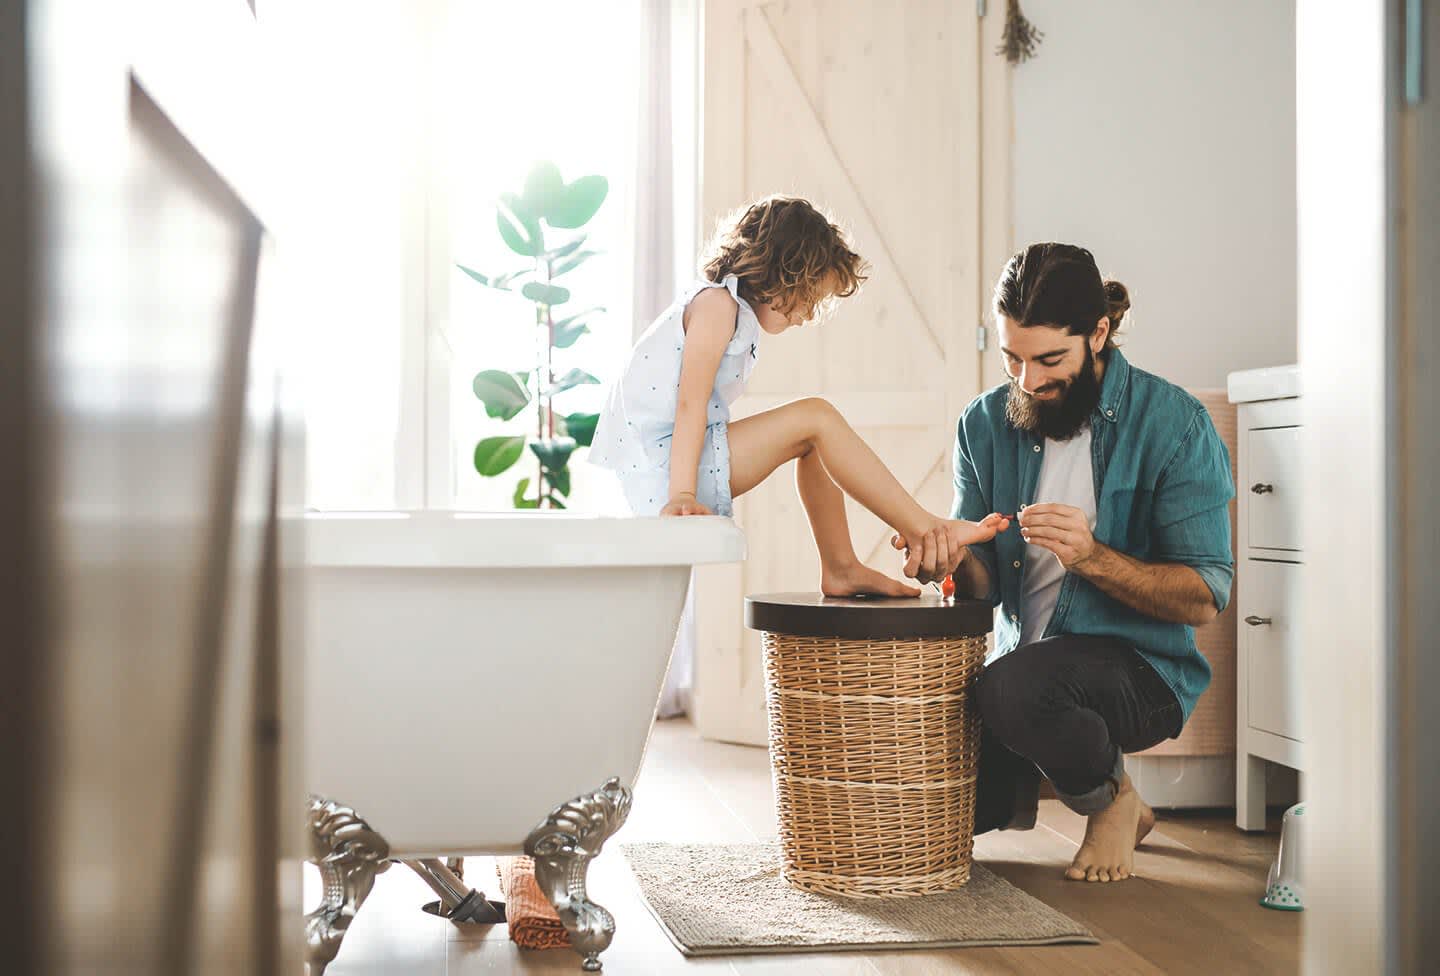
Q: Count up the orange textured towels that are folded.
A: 1